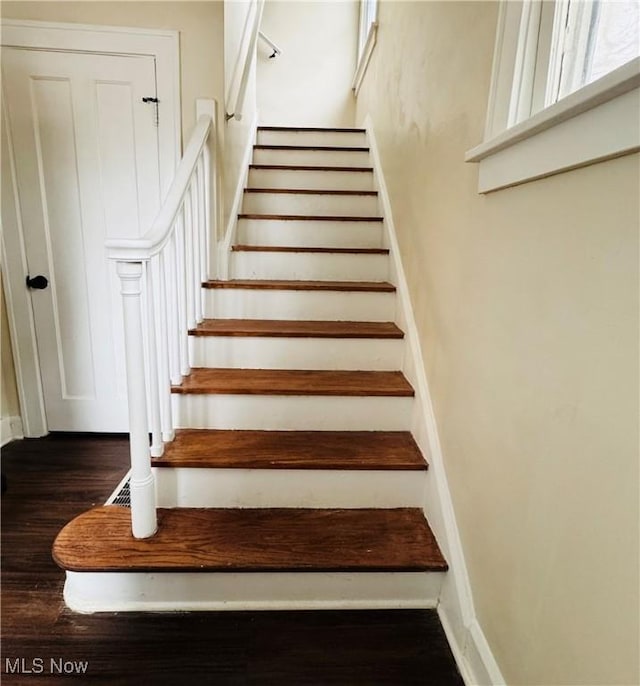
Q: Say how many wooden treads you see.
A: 11